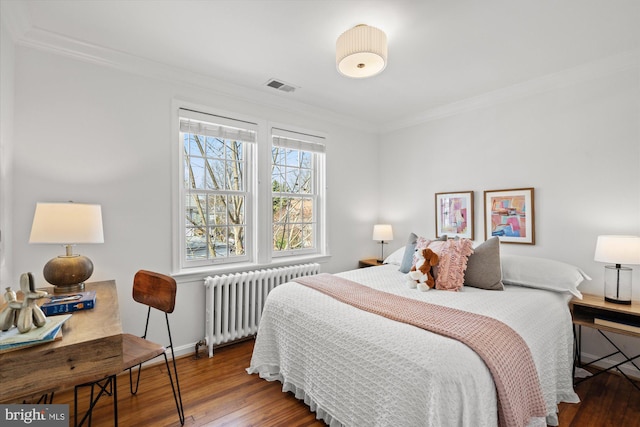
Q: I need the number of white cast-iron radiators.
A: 1